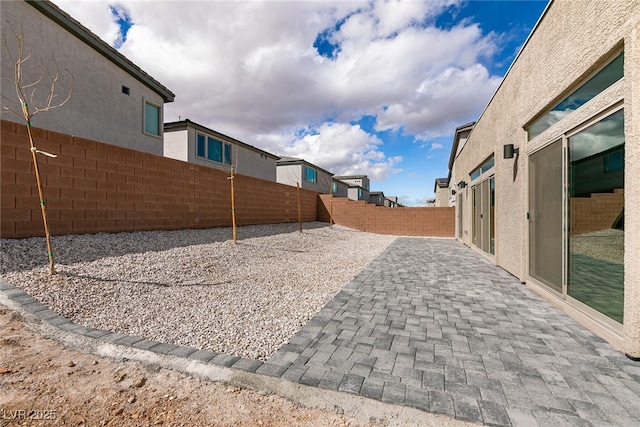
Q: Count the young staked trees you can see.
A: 4